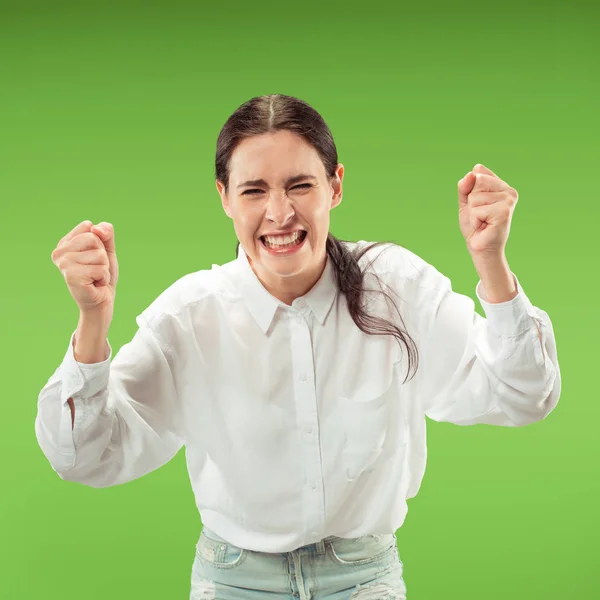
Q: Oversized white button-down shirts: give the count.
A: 1